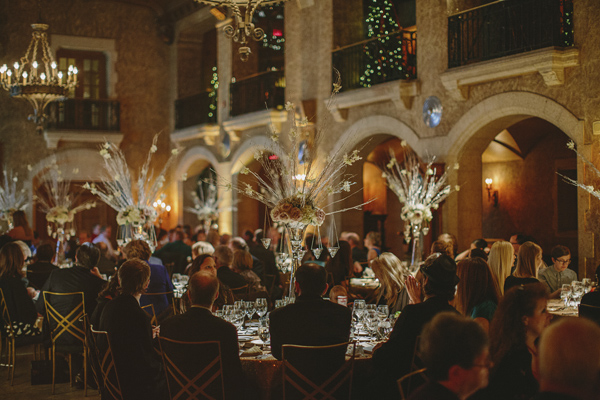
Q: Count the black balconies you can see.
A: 5